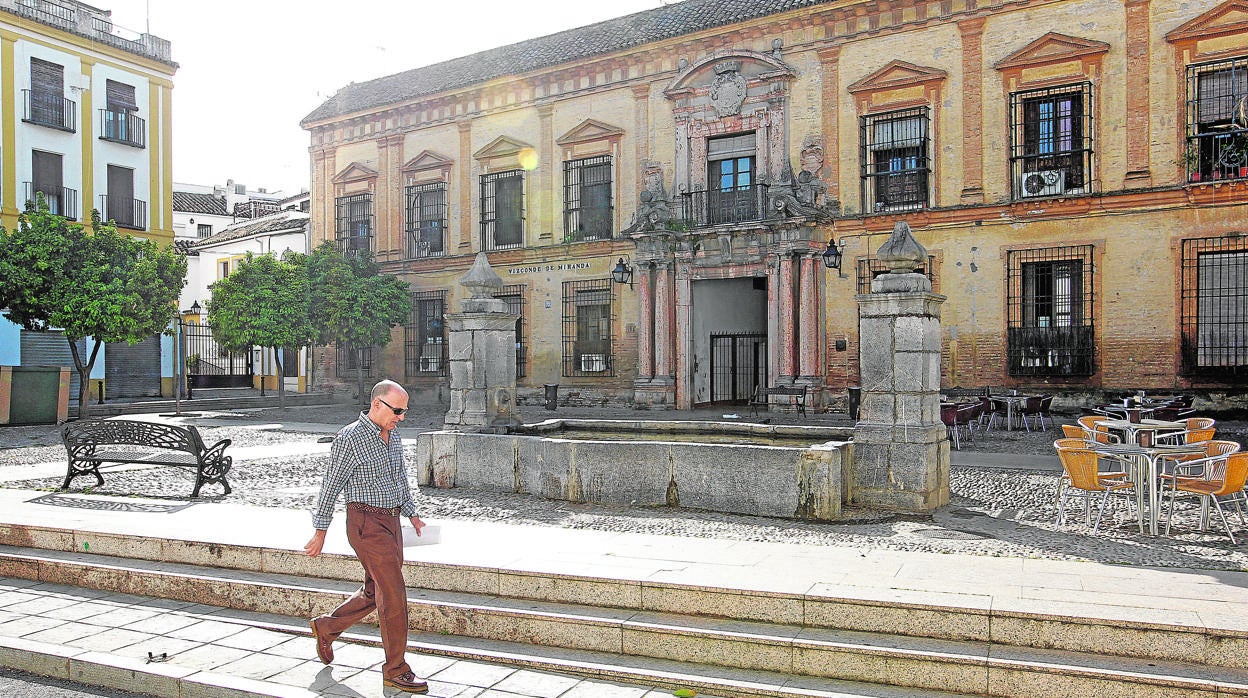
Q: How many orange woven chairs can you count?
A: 8